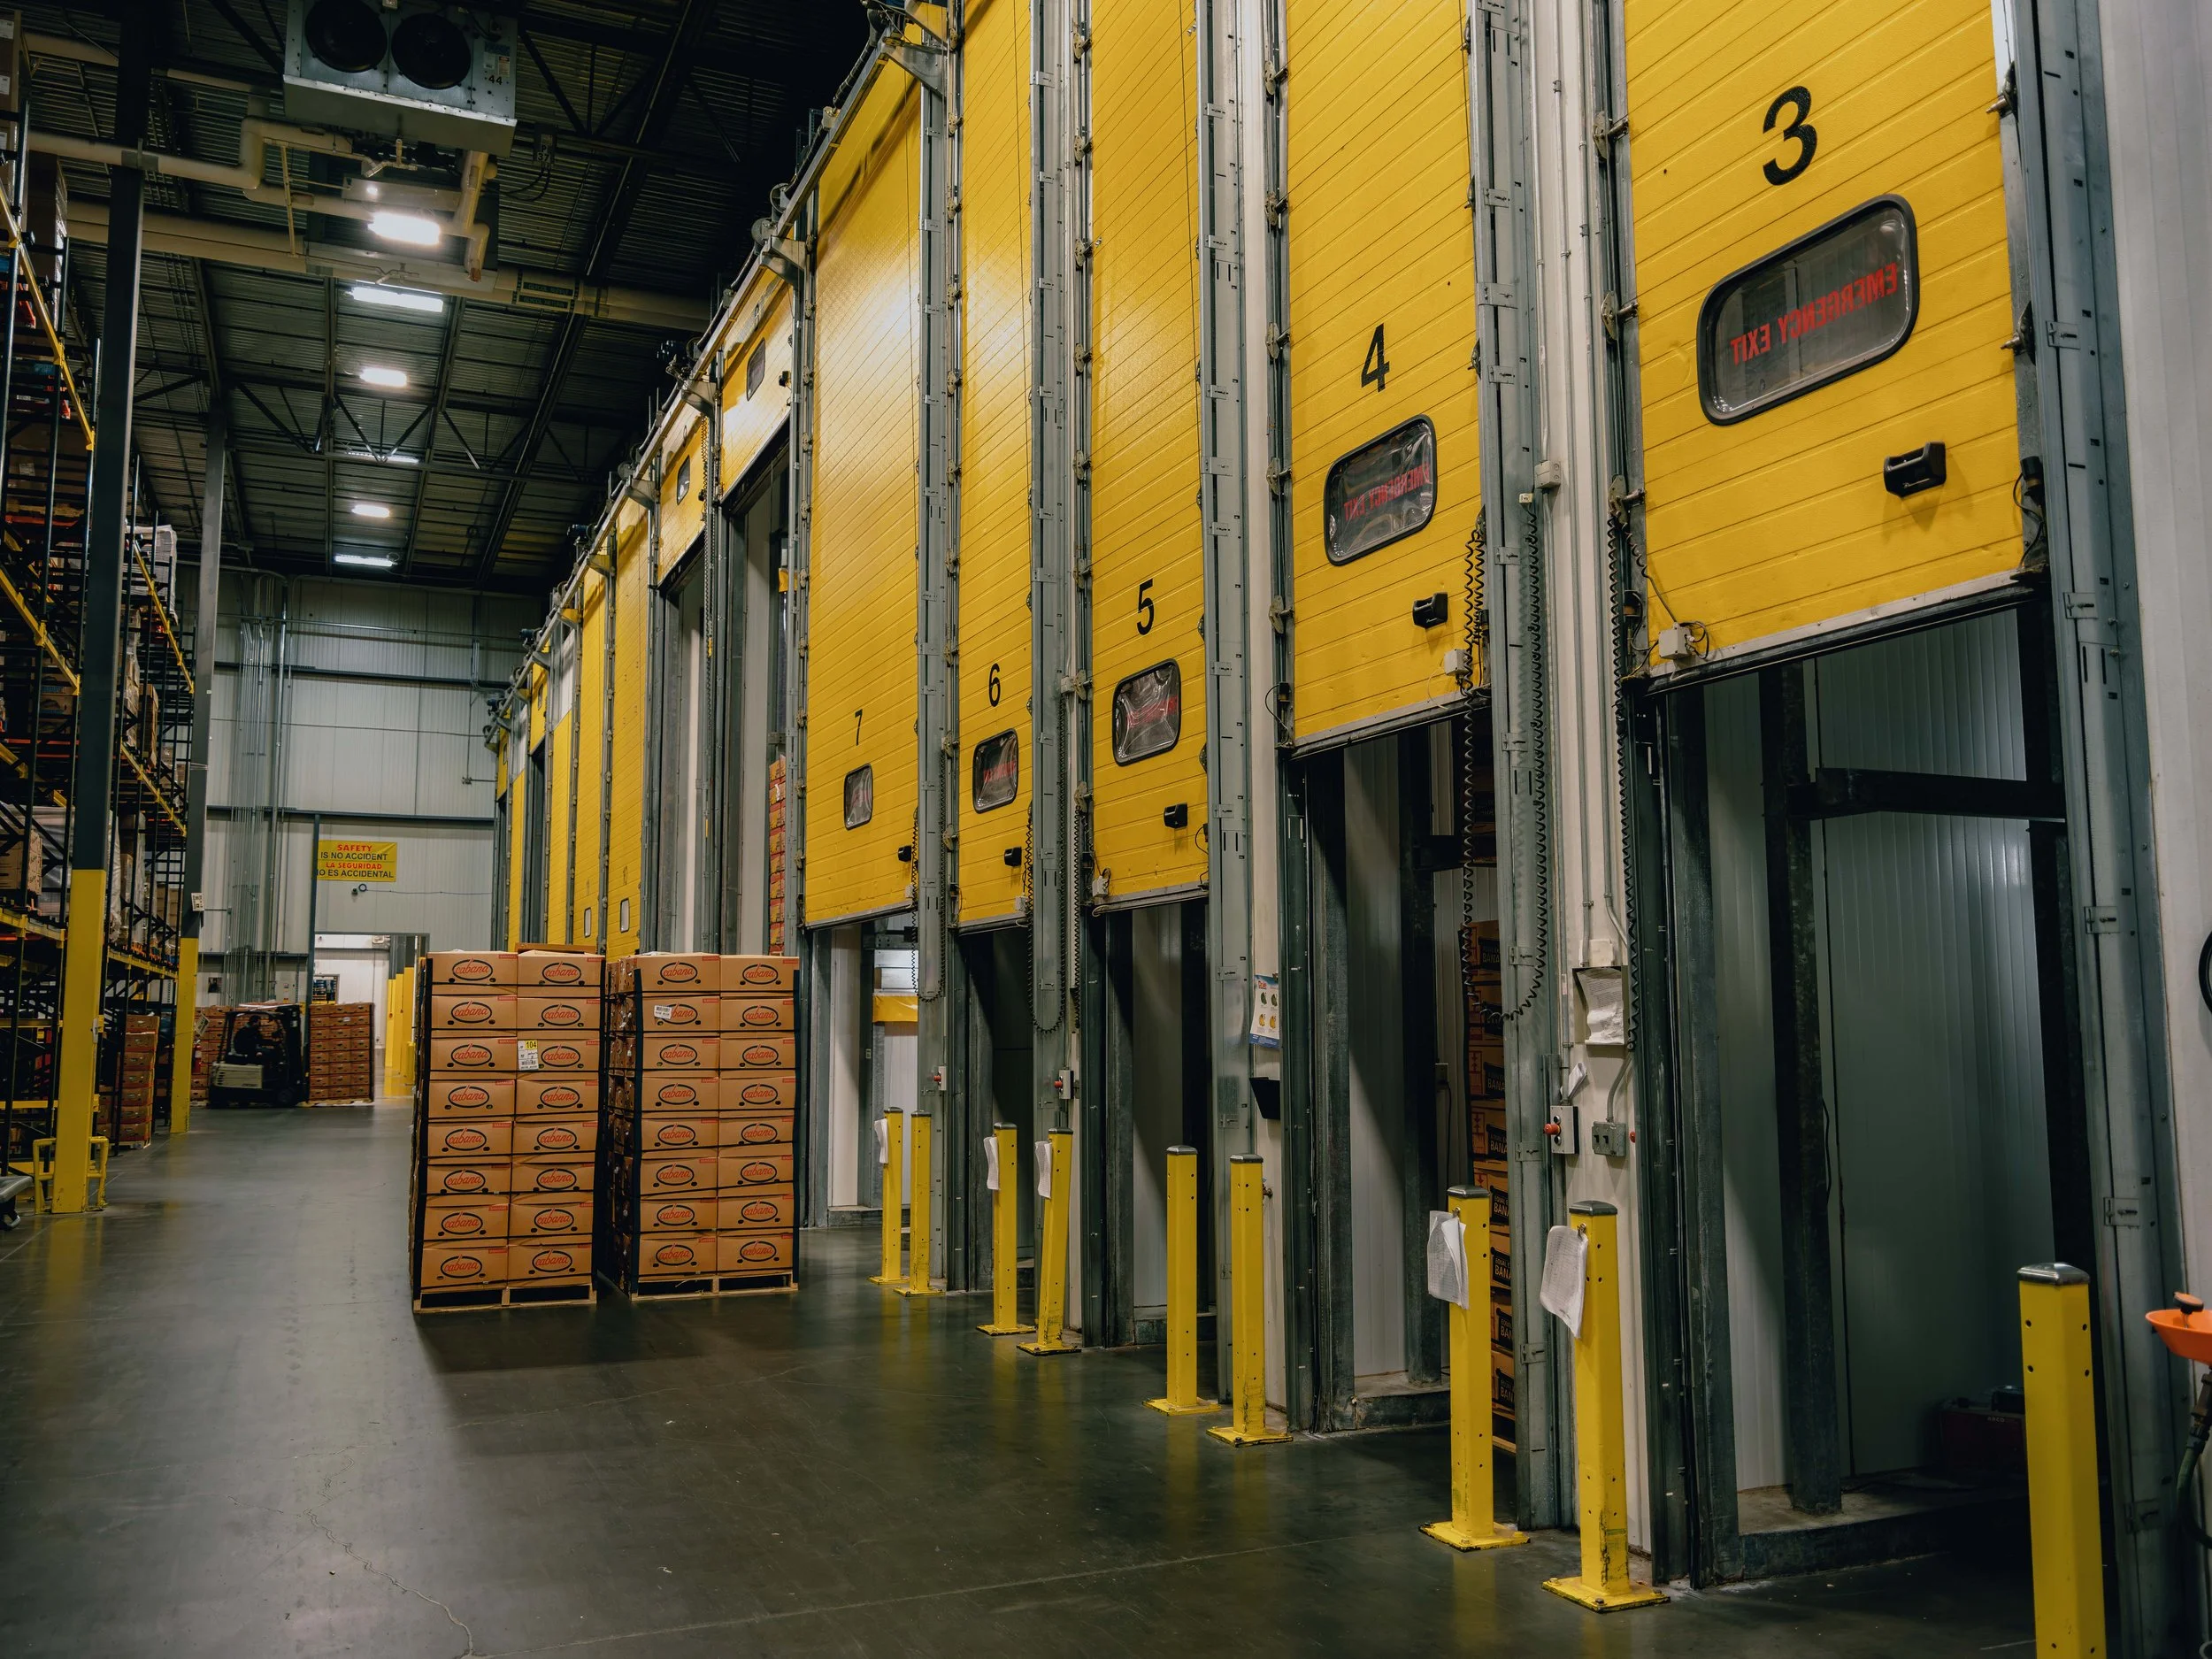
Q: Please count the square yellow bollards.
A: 9